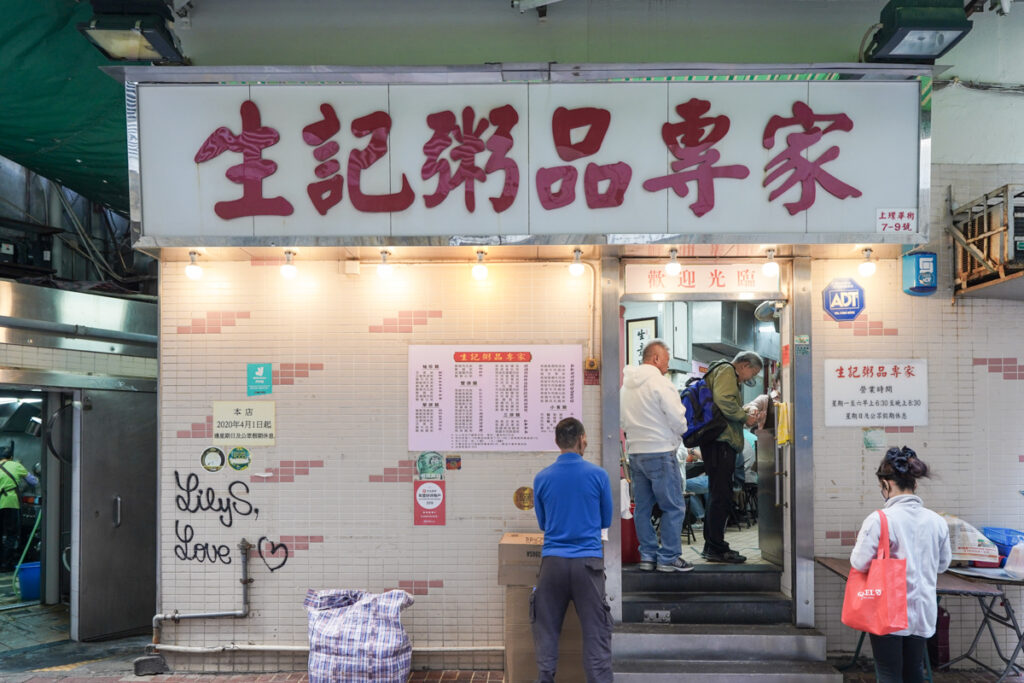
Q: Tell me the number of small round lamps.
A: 8